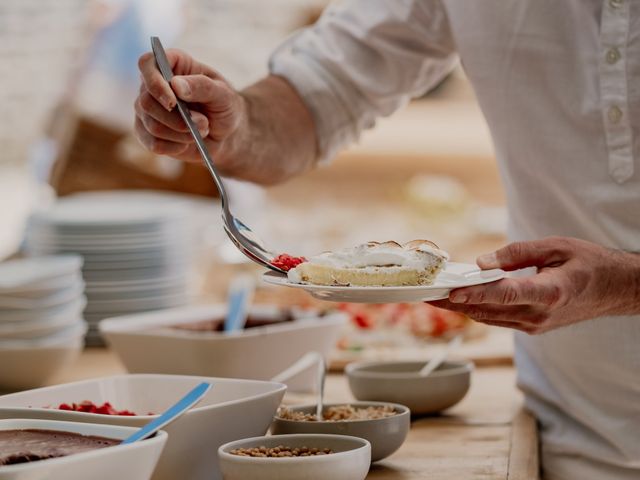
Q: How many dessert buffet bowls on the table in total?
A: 6